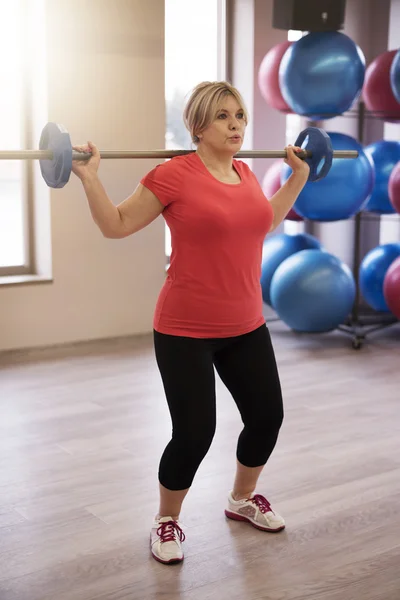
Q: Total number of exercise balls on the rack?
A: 12